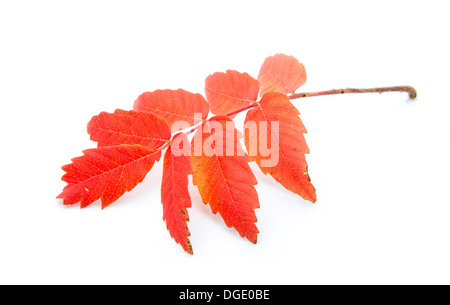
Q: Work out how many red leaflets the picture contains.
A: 8